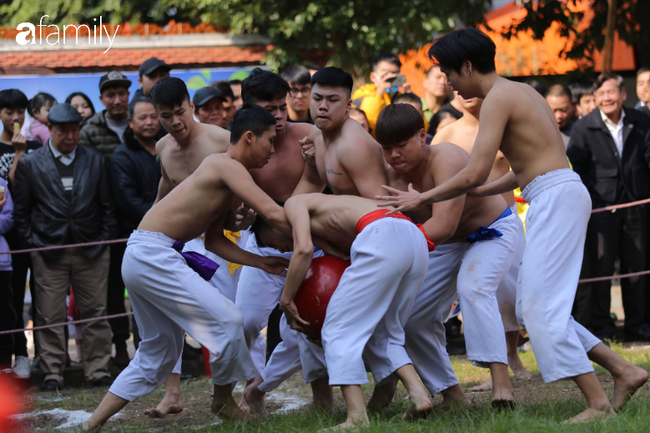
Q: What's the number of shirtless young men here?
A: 8